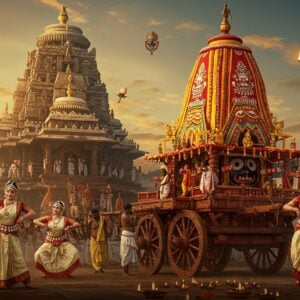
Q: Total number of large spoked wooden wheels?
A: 4